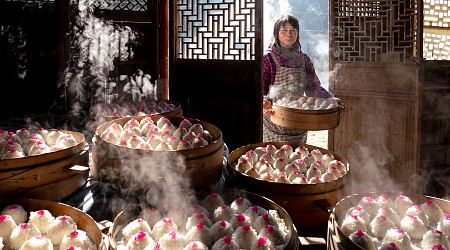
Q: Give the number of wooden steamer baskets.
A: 8